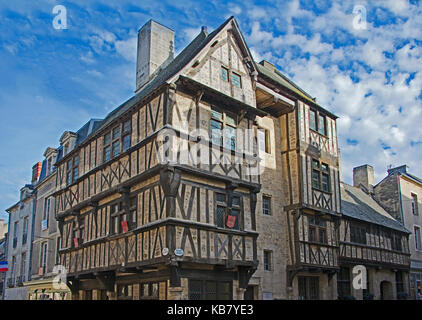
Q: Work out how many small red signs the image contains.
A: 3